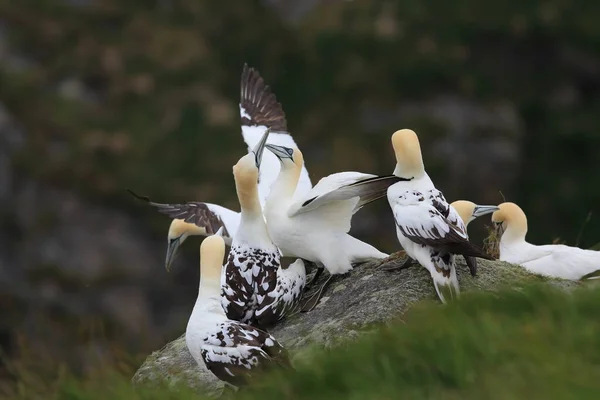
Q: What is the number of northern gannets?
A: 7